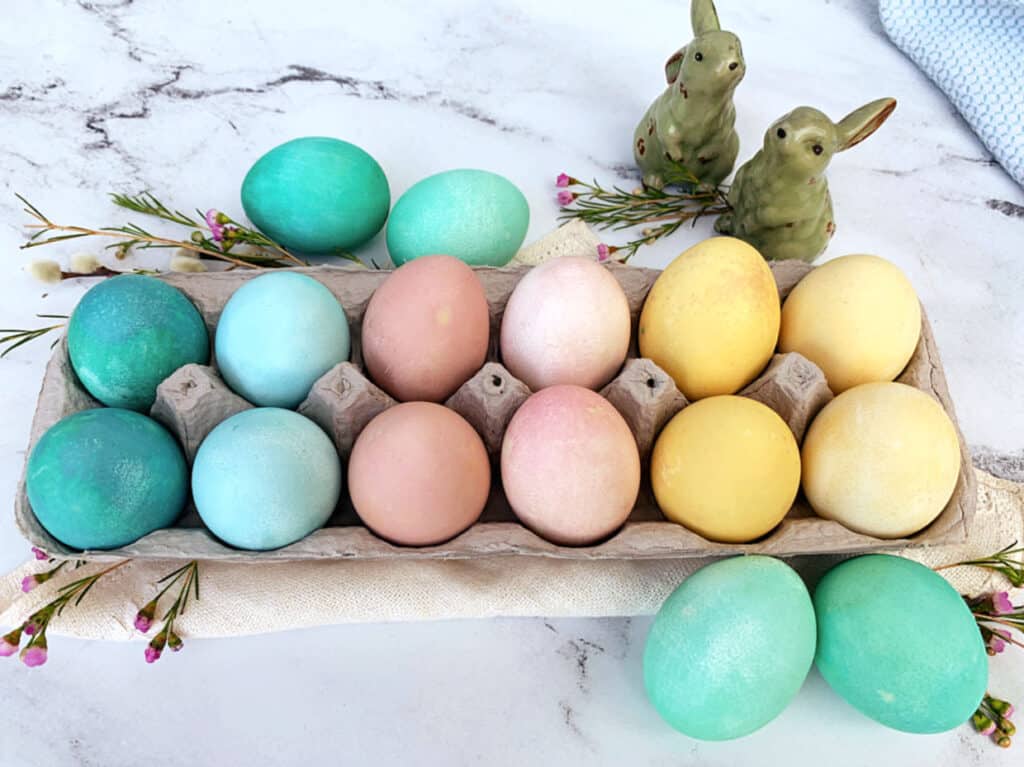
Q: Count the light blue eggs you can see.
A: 2